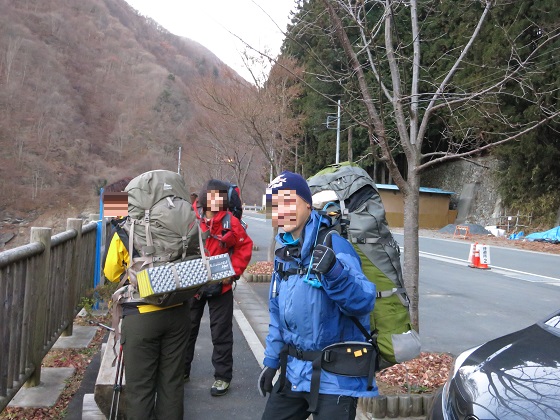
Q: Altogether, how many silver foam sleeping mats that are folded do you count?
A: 1